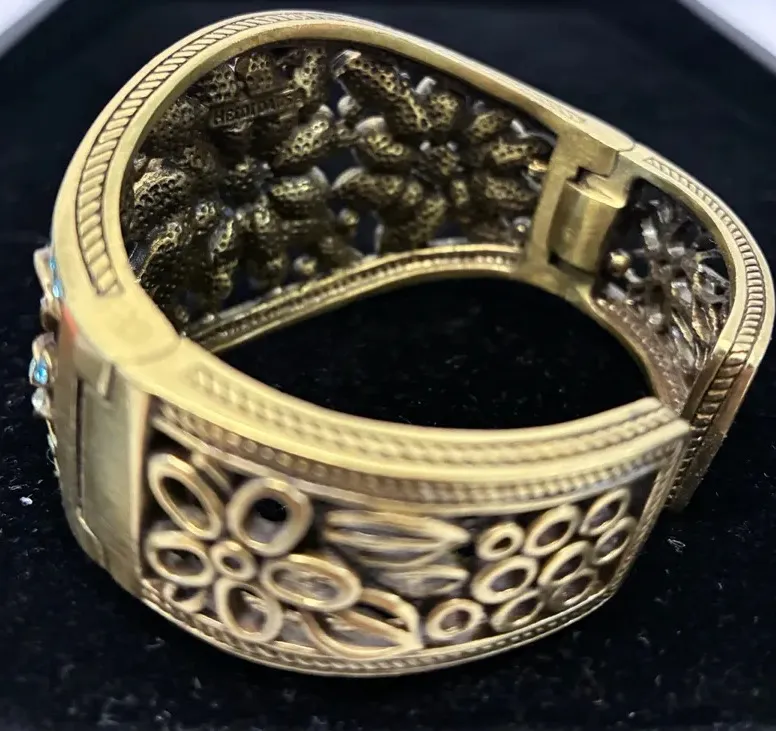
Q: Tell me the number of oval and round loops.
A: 15